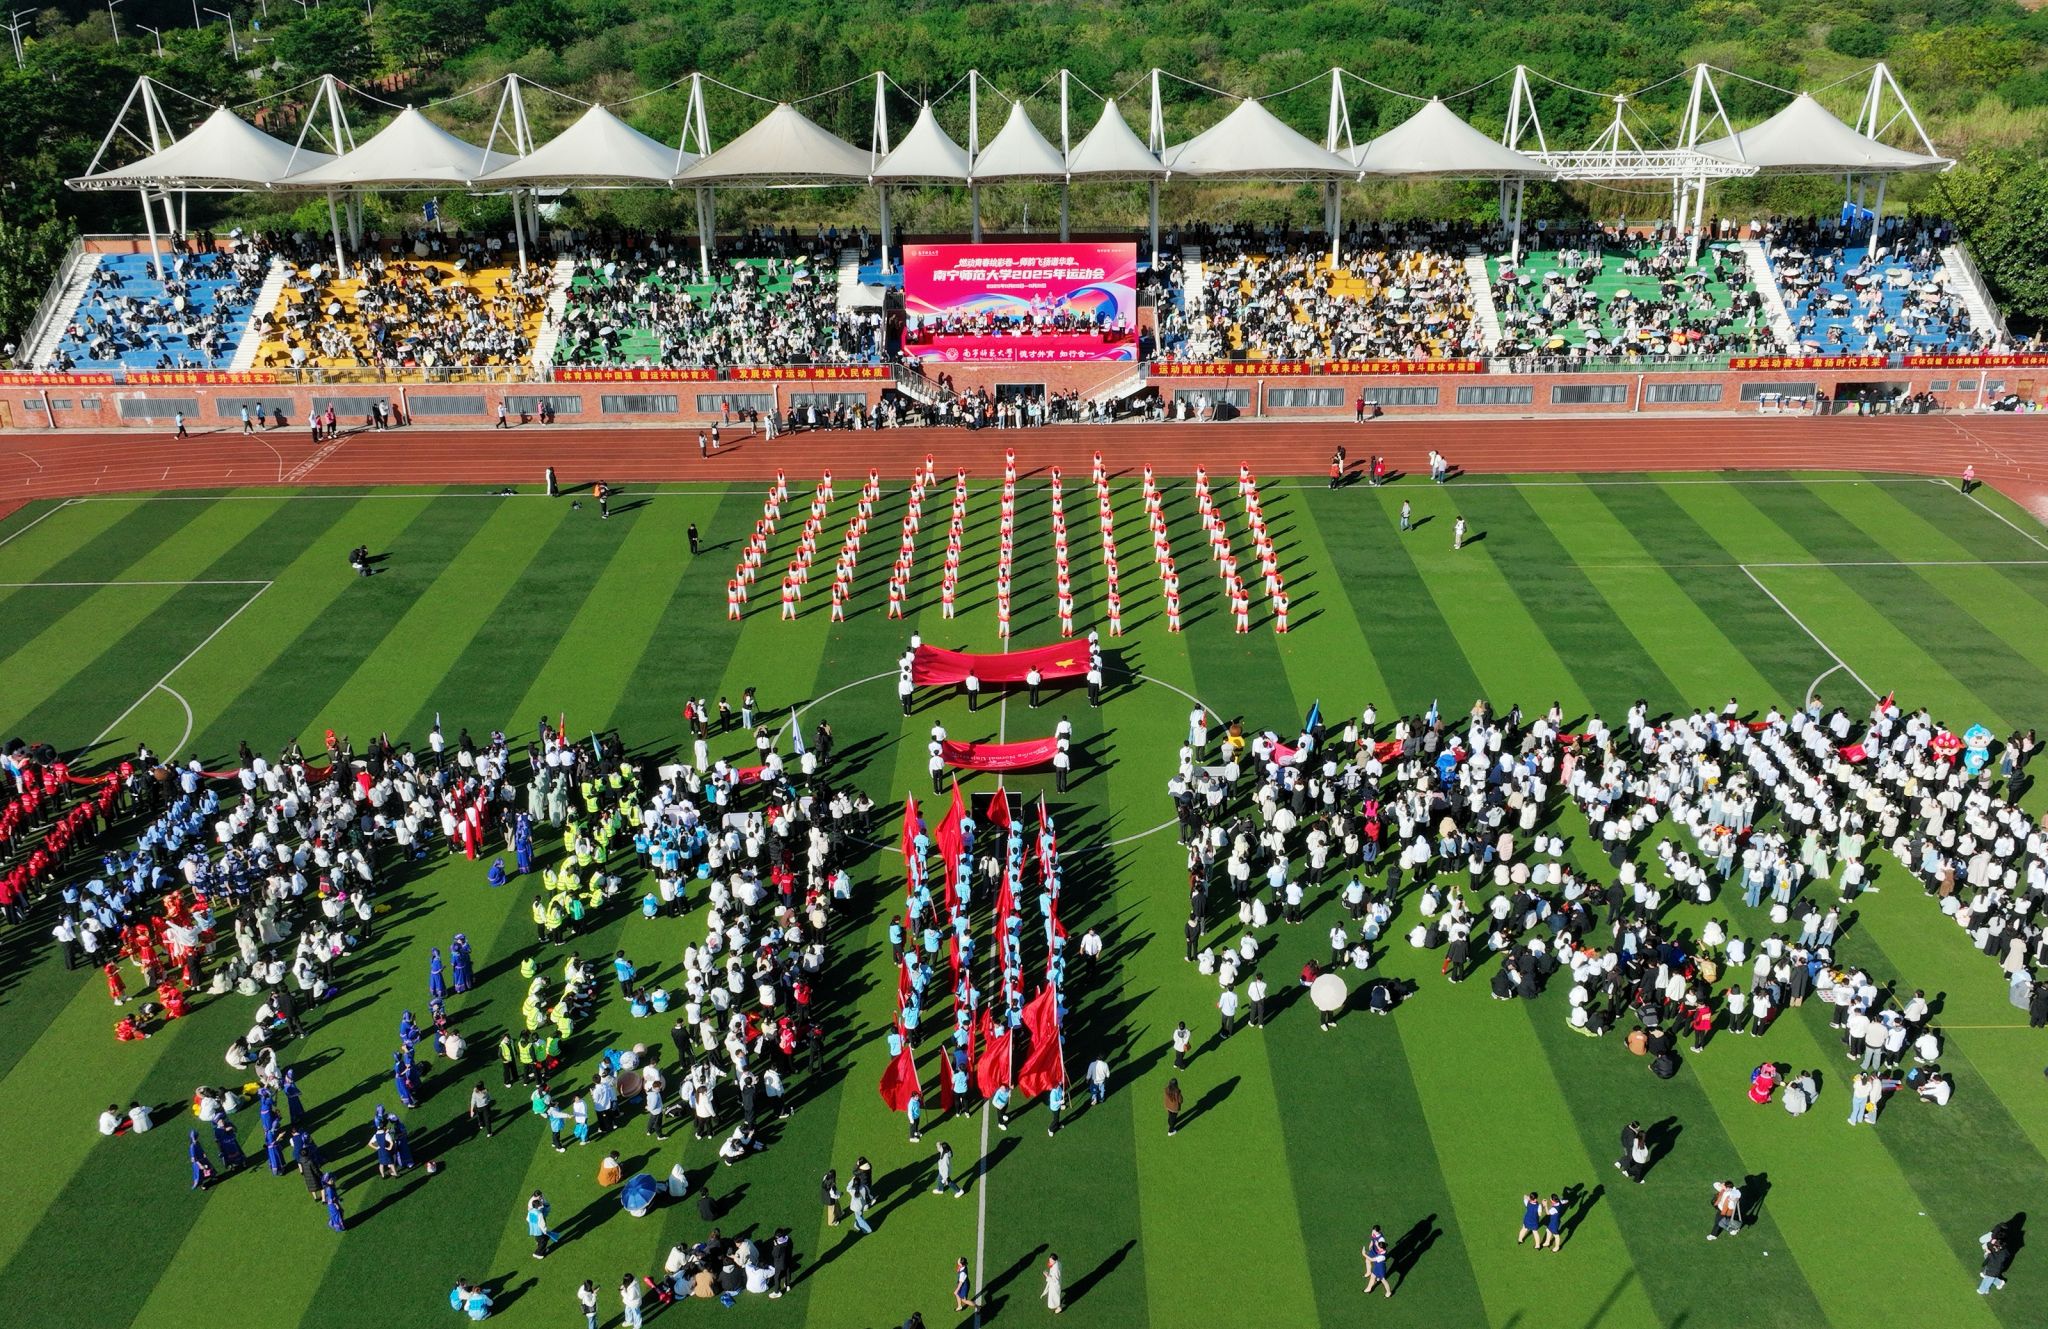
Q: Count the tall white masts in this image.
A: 12